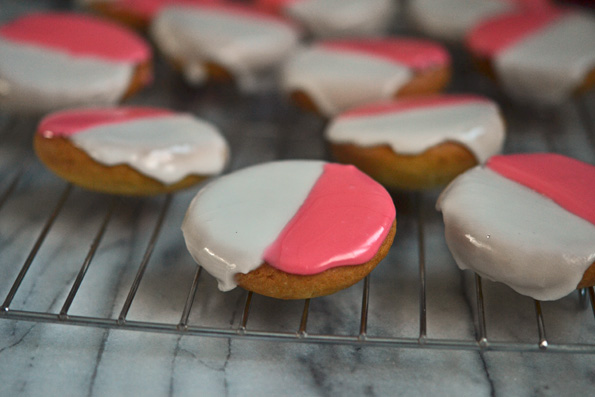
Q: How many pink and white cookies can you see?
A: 11